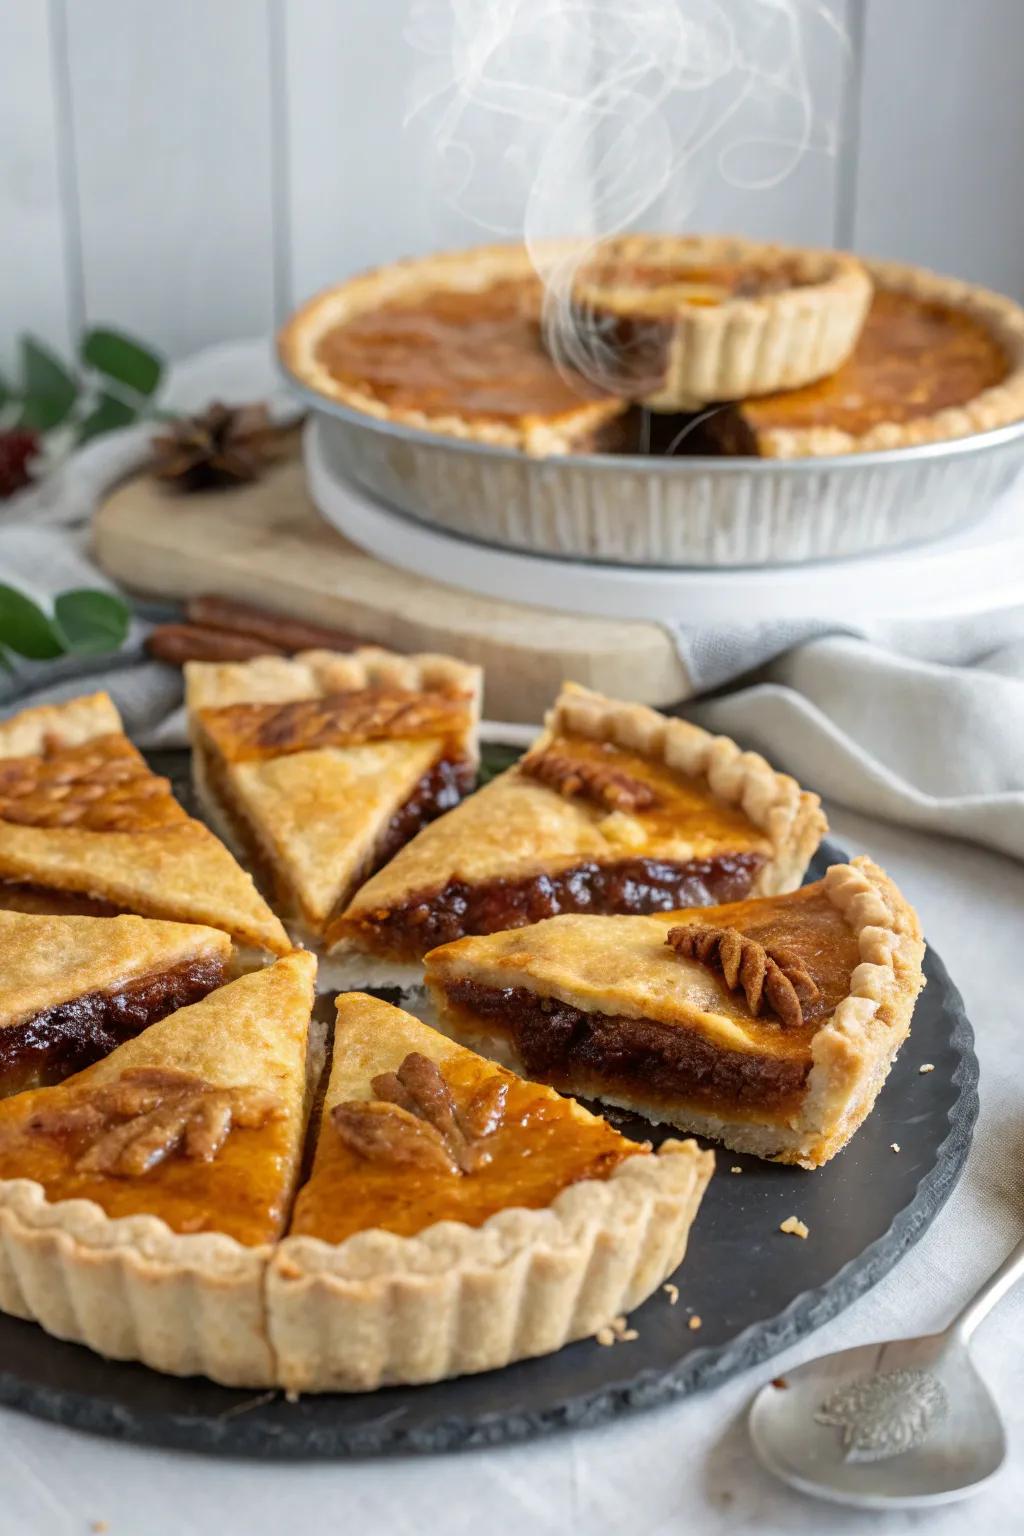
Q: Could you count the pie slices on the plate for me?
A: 7